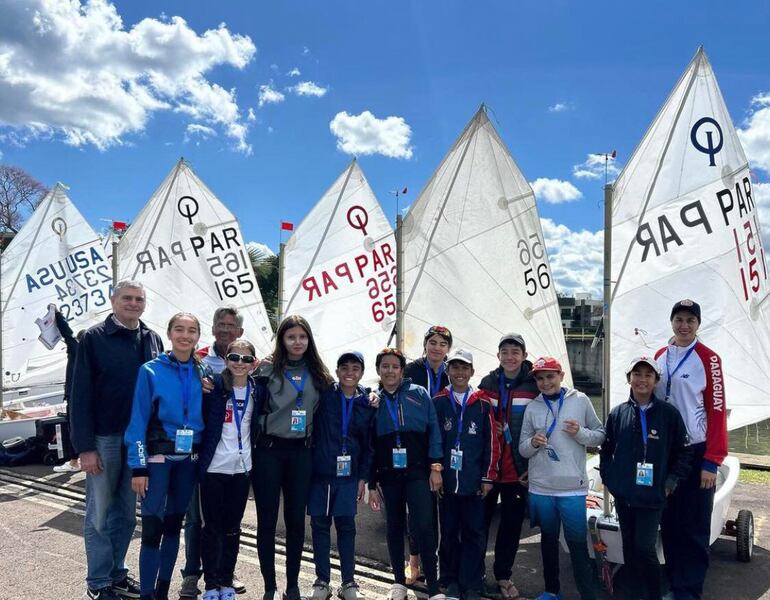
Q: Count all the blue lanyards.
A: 11